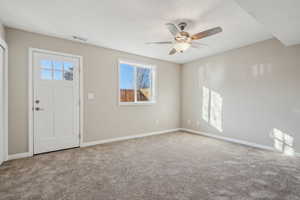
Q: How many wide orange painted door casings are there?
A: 0